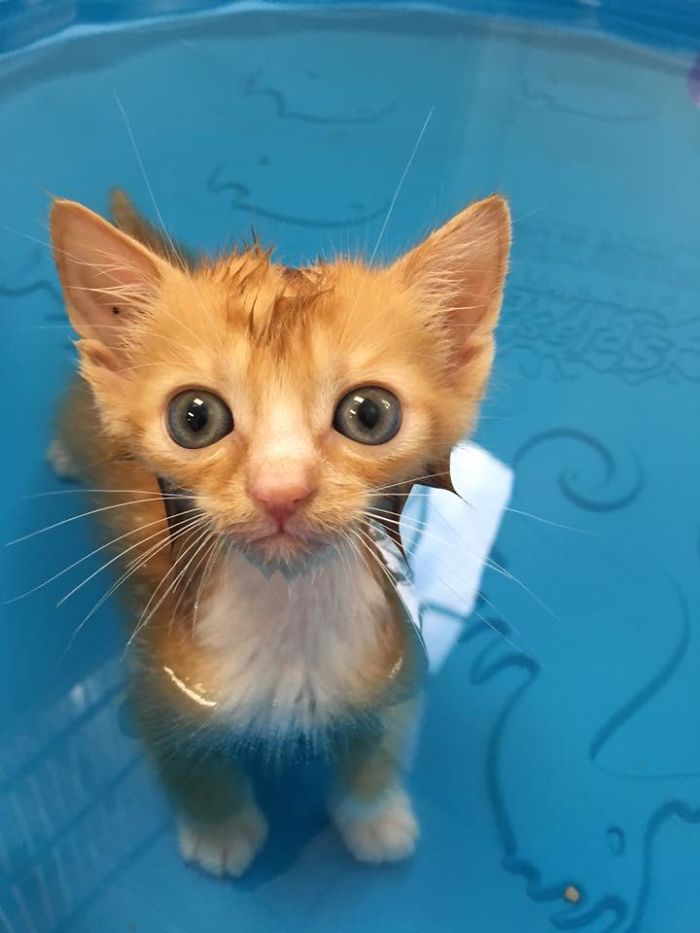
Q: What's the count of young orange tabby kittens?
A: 1